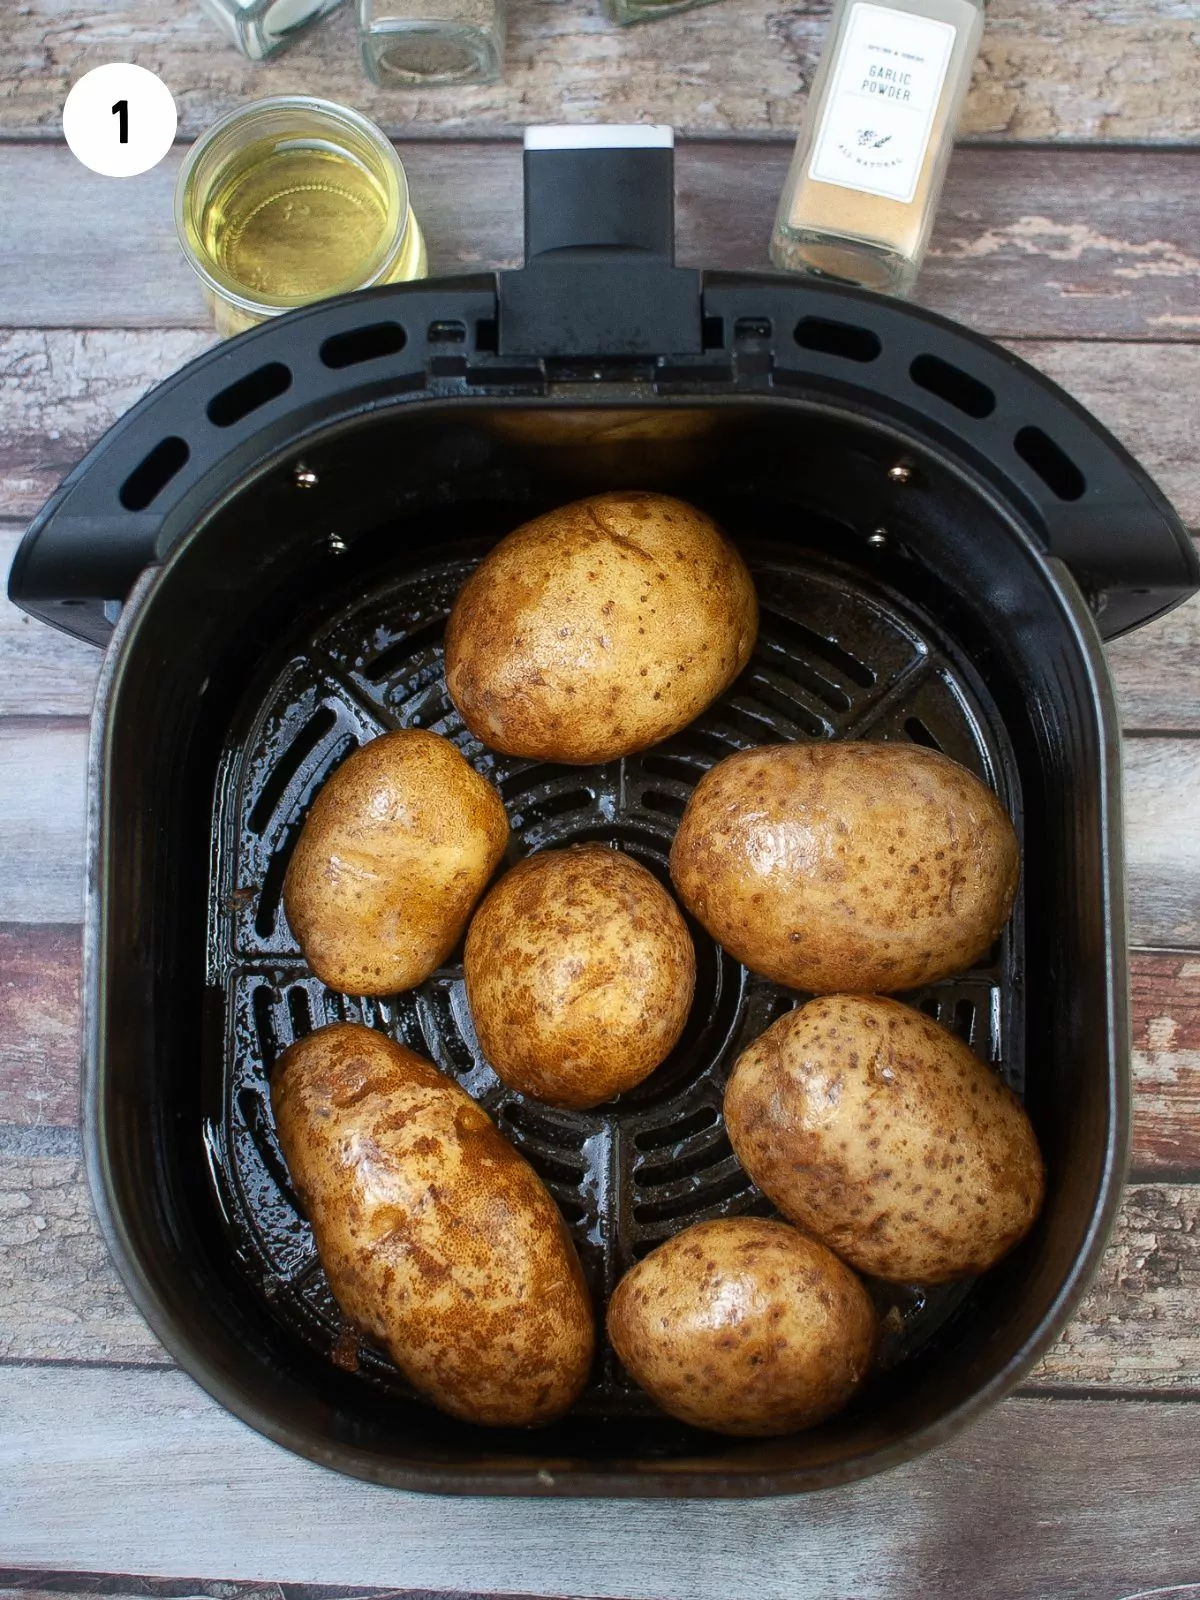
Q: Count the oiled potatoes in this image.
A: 7